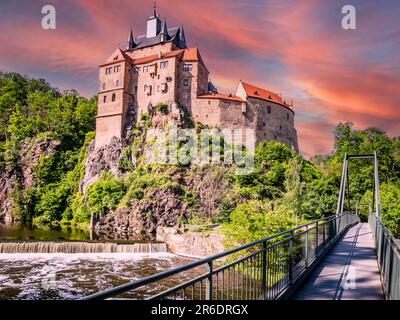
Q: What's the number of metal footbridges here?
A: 1